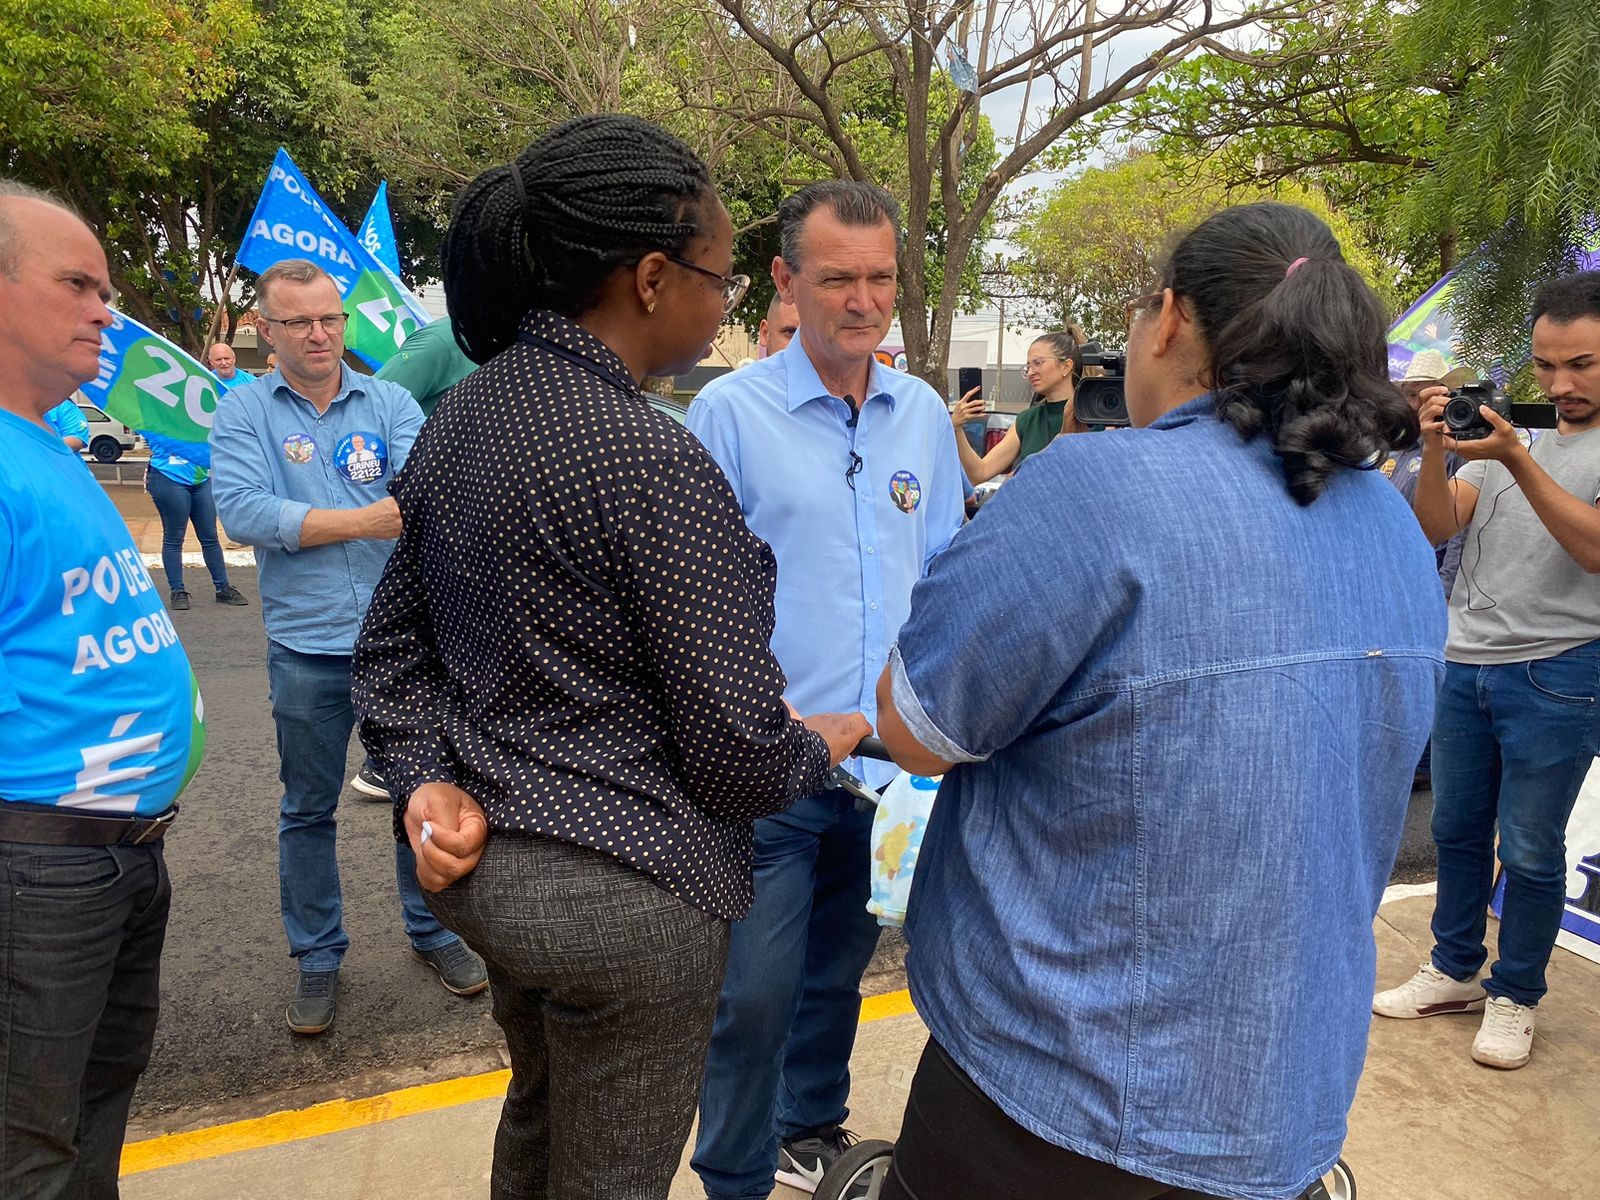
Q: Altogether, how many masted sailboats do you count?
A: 0